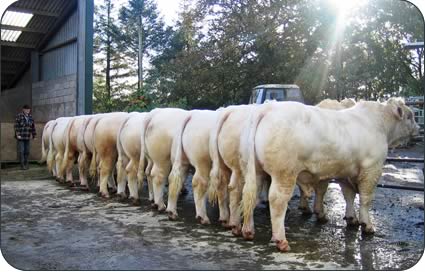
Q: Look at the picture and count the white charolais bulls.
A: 10